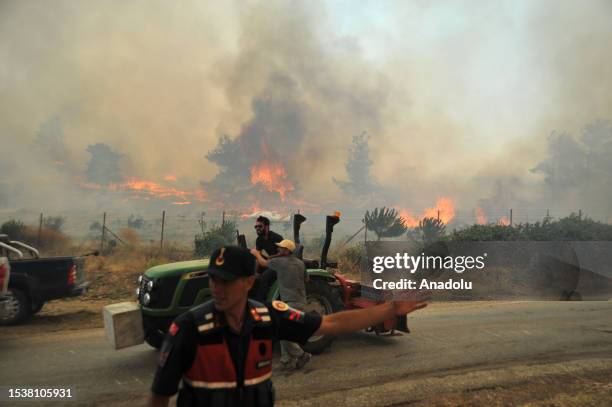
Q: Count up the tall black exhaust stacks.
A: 2